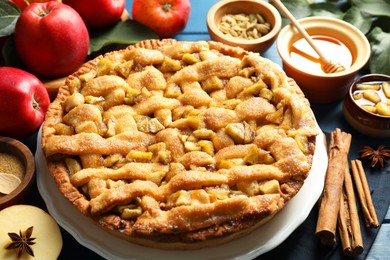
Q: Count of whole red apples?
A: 4